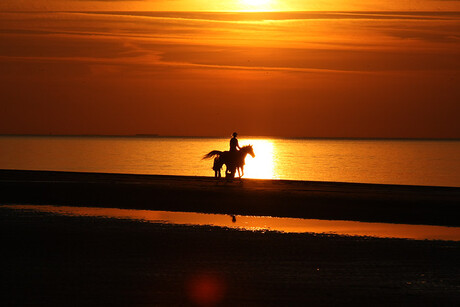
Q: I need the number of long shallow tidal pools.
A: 1